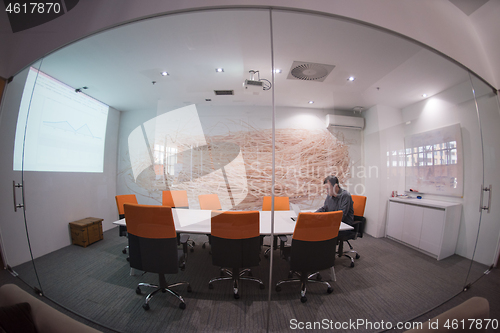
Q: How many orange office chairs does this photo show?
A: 8